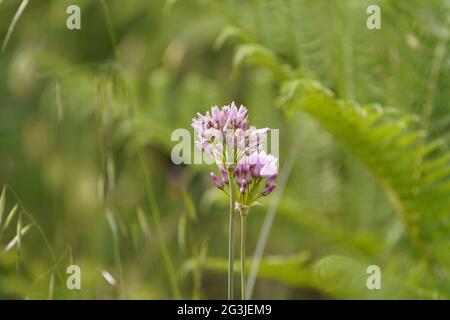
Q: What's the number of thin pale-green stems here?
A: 2